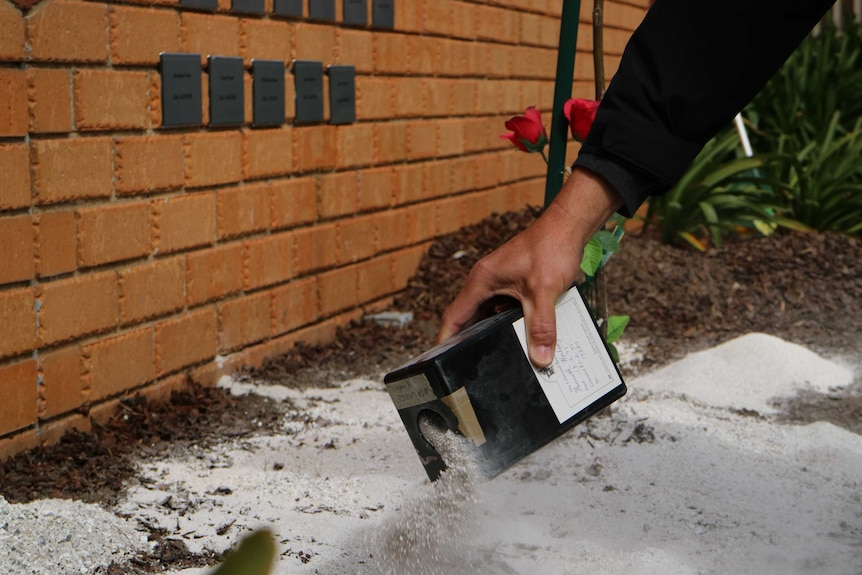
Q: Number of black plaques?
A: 11